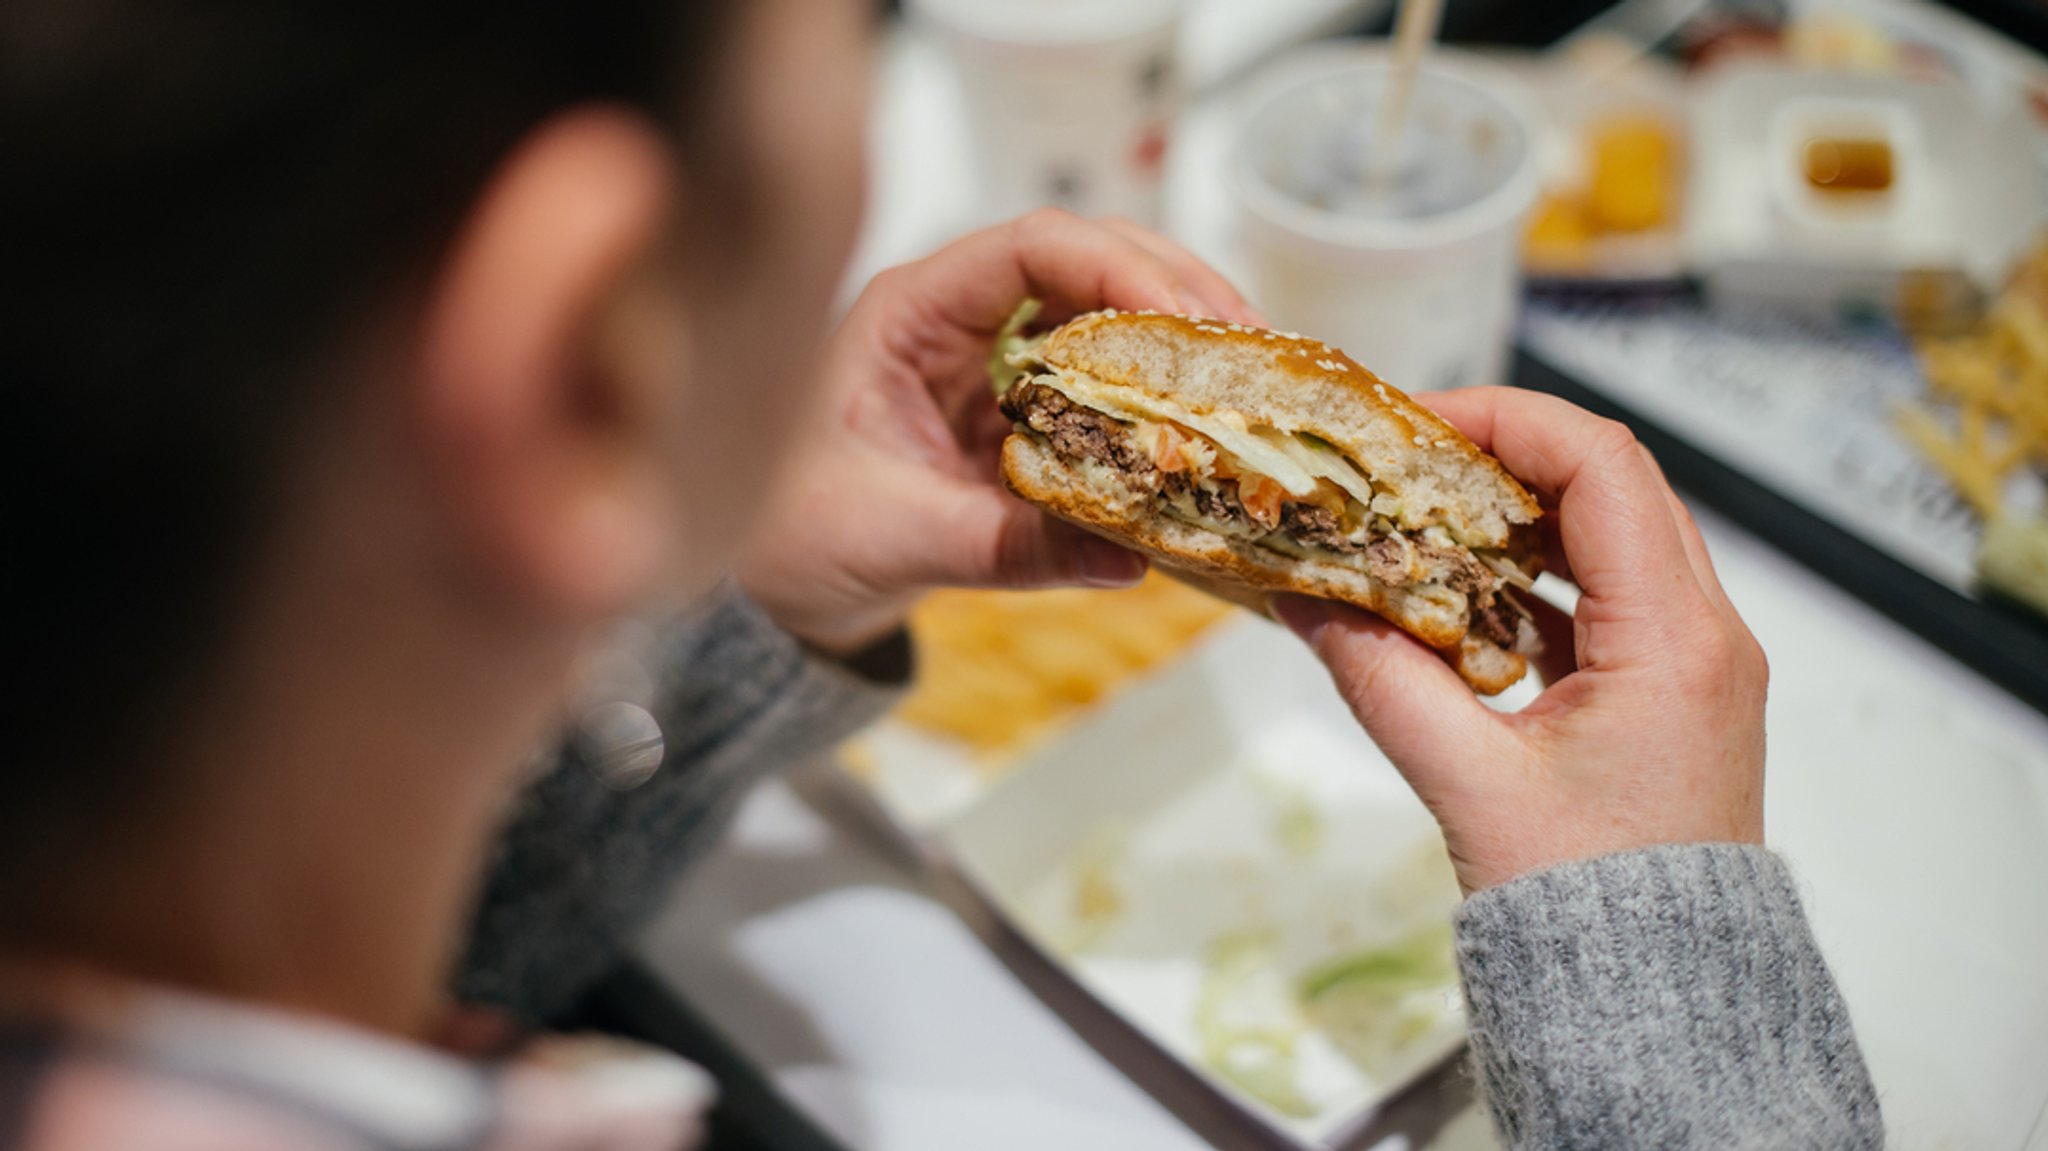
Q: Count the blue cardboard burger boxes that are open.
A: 0